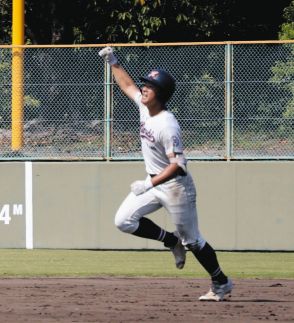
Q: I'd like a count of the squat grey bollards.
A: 0